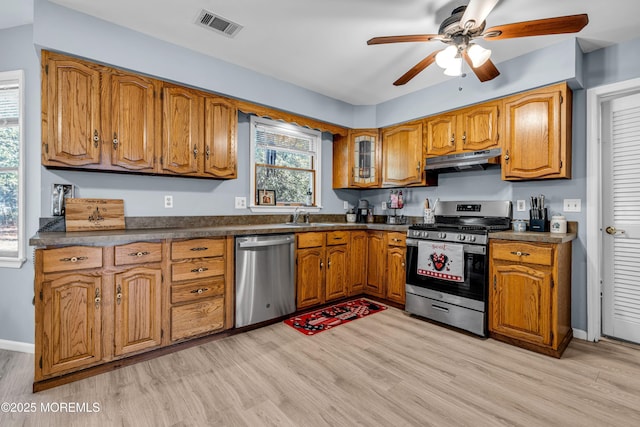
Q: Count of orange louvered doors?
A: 0